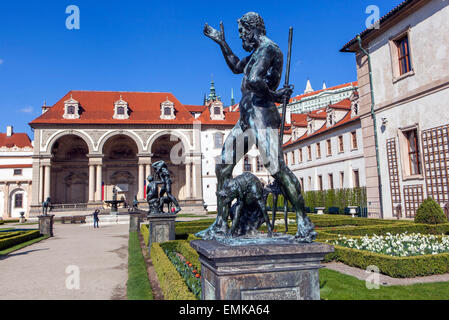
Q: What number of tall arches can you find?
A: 3